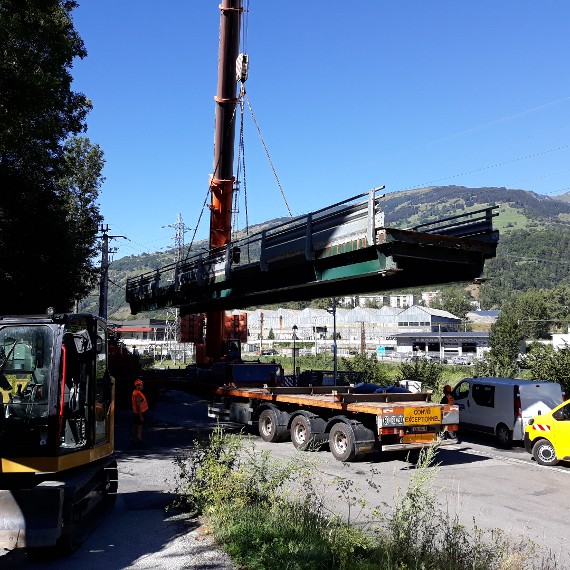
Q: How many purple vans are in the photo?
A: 0